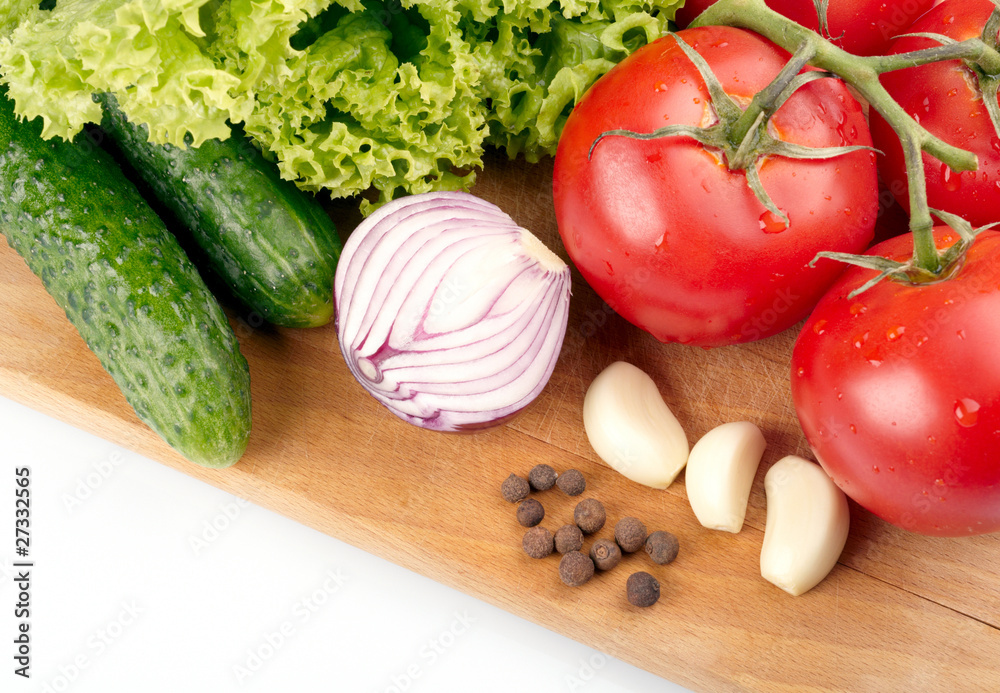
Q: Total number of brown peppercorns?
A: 12